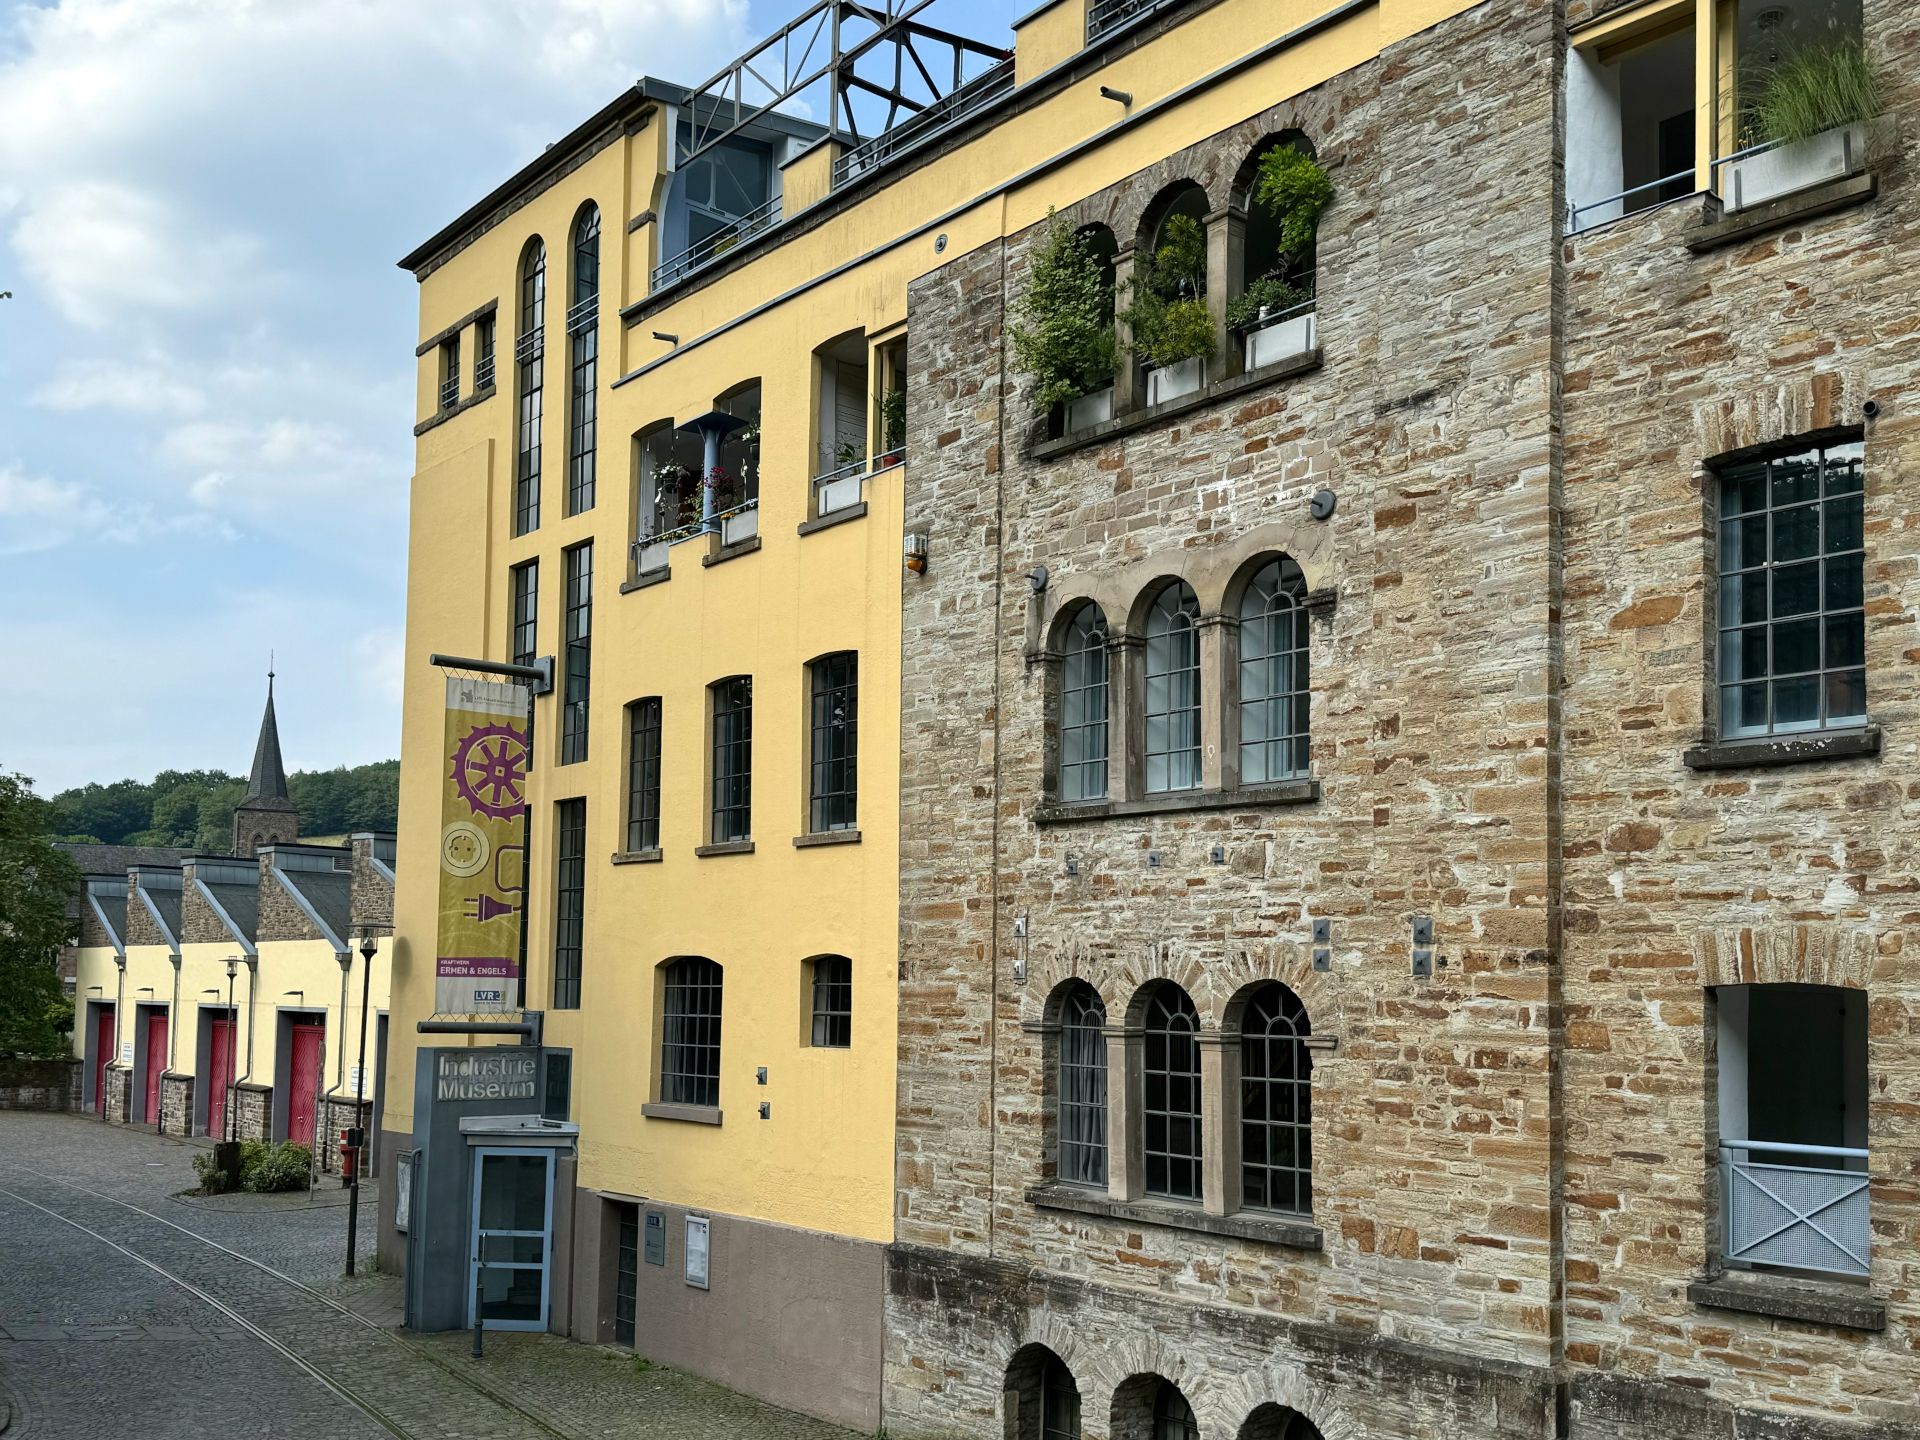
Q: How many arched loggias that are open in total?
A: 3